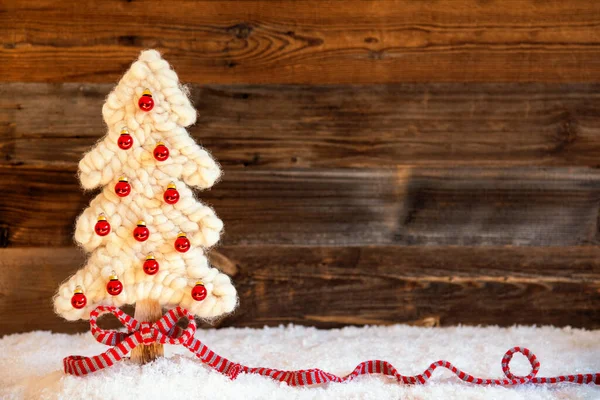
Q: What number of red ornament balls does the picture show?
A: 12